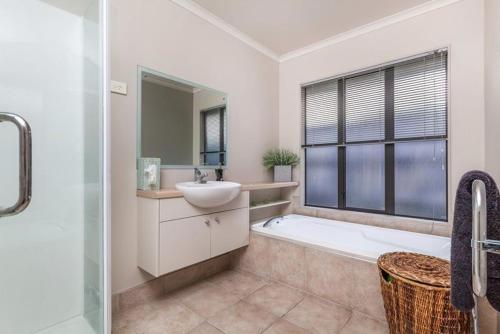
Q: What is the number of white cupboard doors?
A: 2